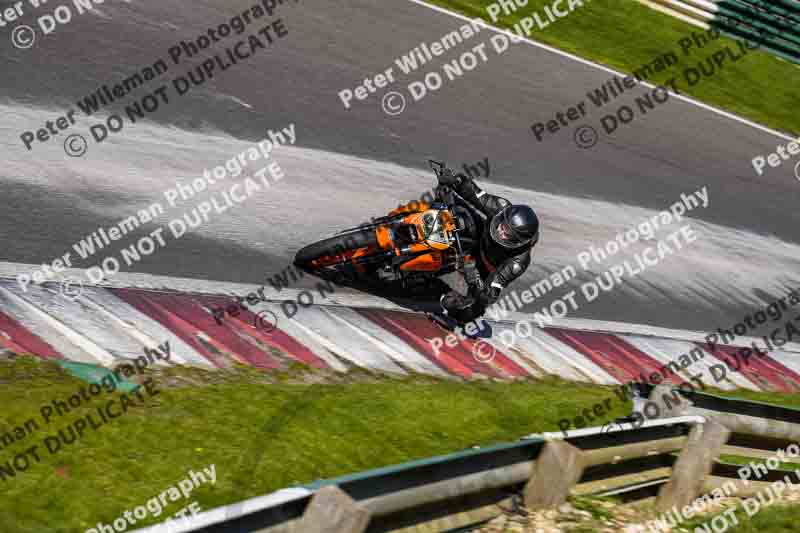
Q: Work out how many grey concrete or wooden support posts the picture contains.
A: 4